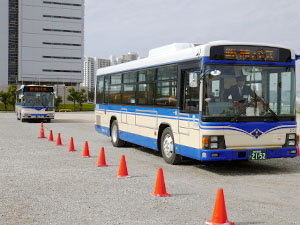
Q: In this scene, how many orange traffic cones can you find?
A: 9